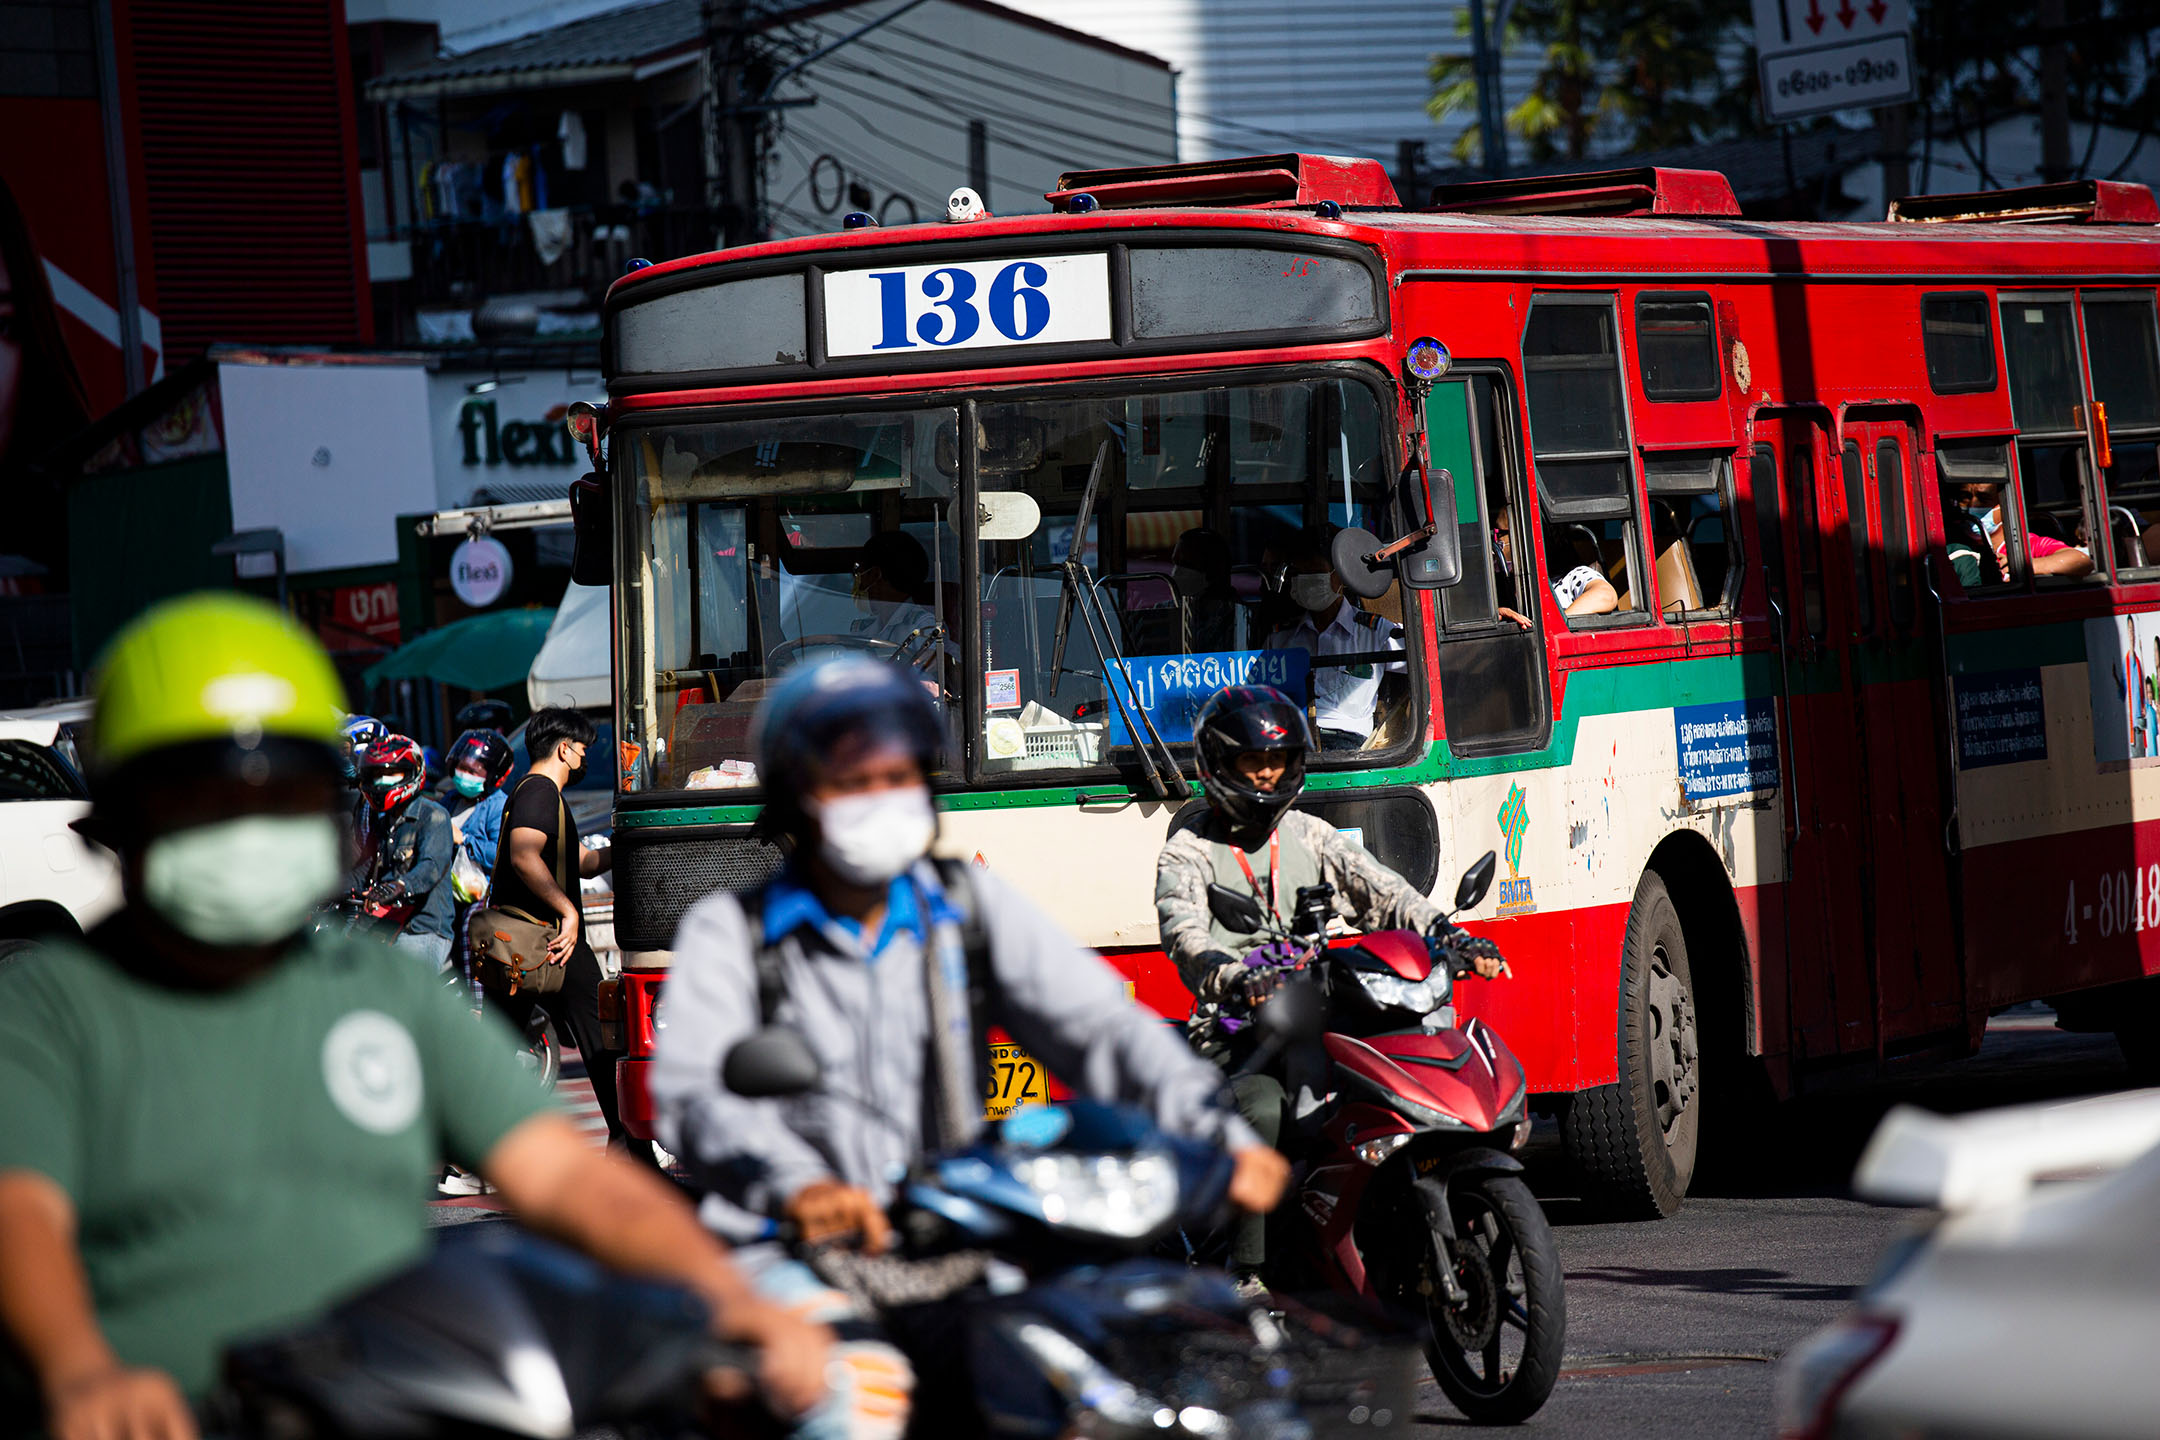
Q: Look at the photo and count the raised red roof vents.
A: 3